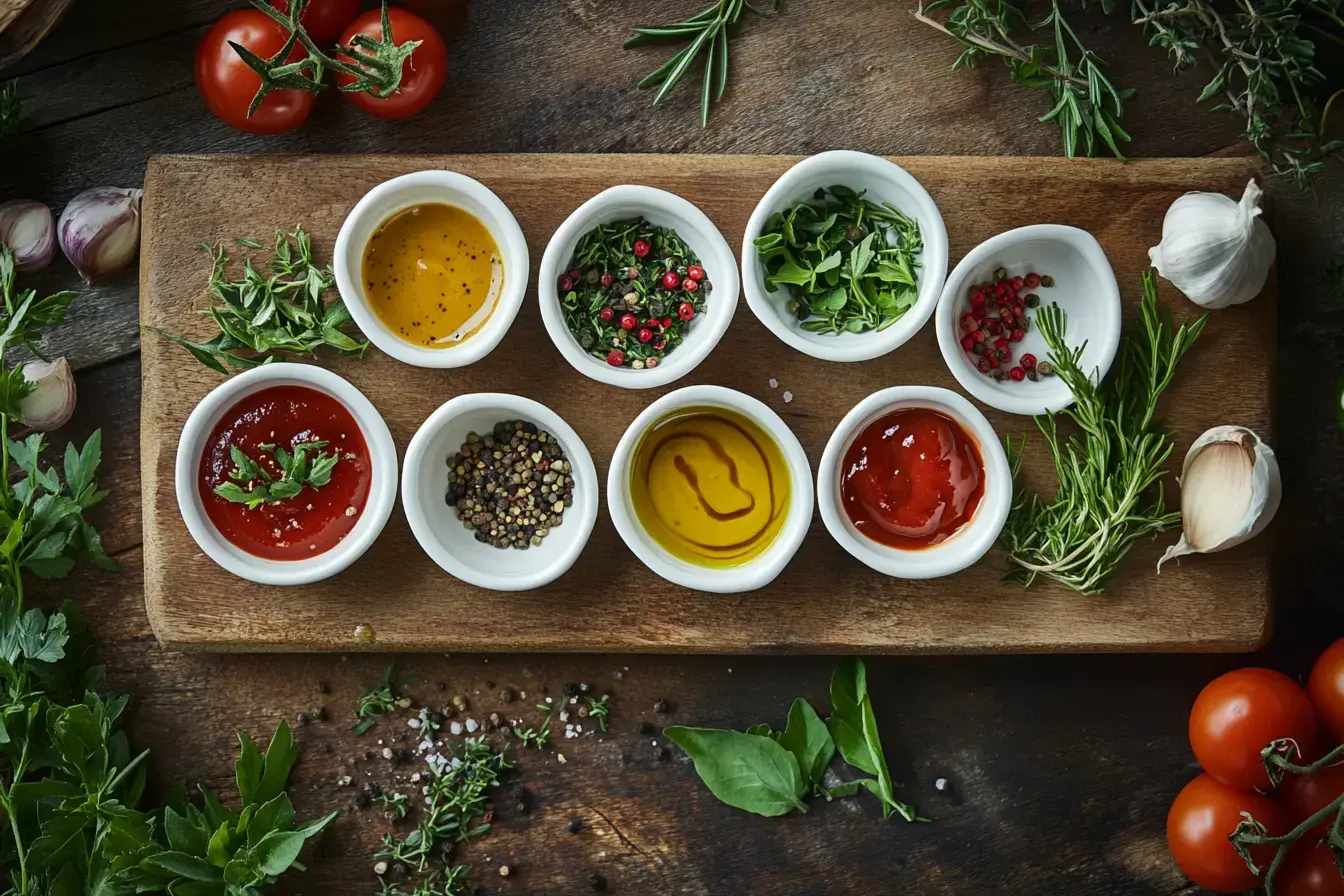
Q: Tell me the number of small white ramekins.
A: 8